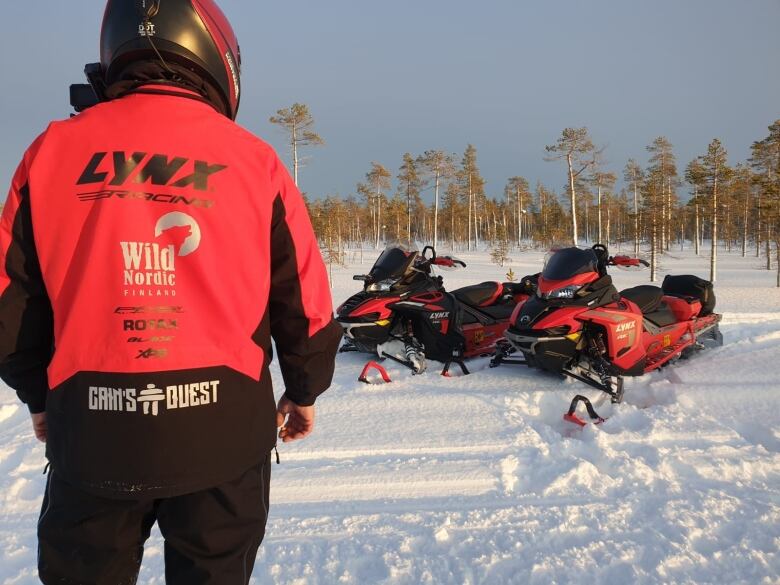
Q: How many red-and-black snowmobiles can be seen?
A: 2